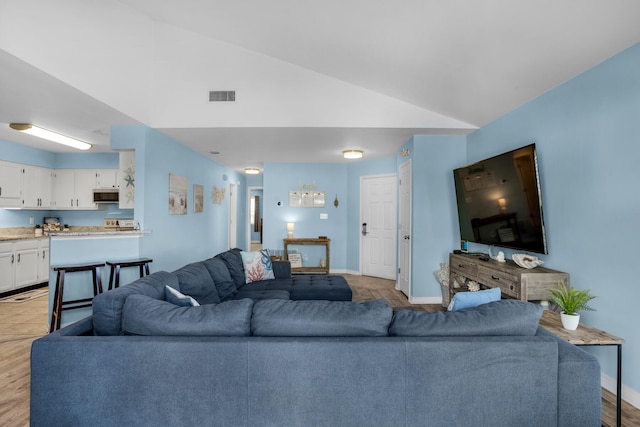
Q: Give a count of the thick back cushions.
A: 7